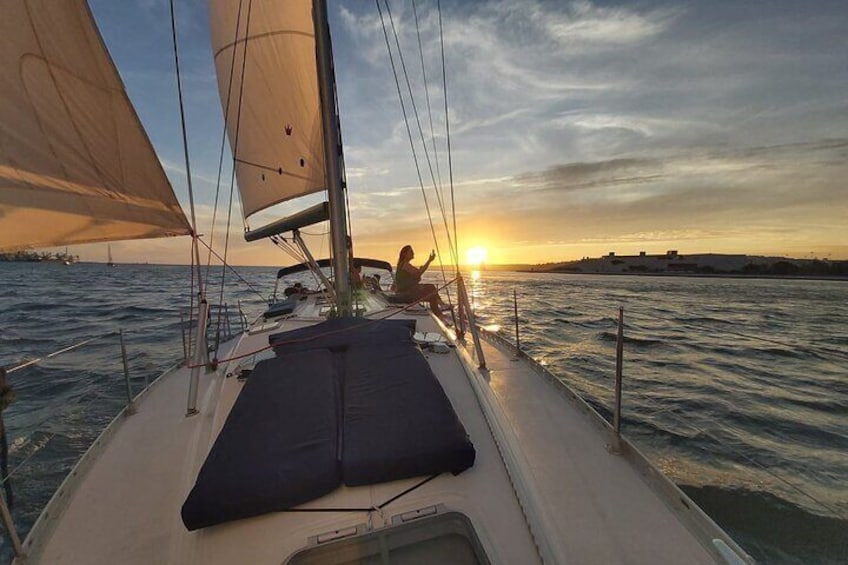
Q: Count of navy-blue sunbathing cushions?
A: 2